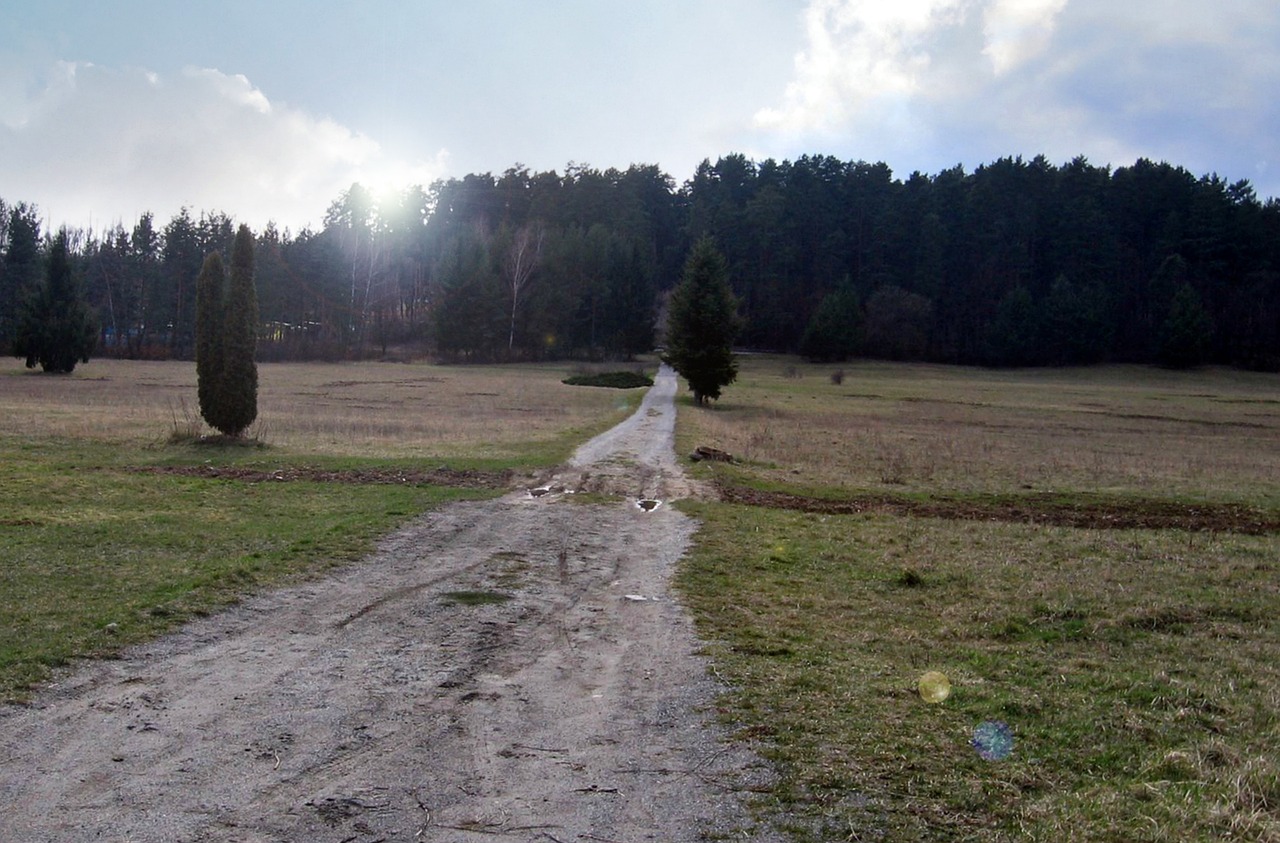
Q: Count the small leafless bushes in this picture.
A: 2